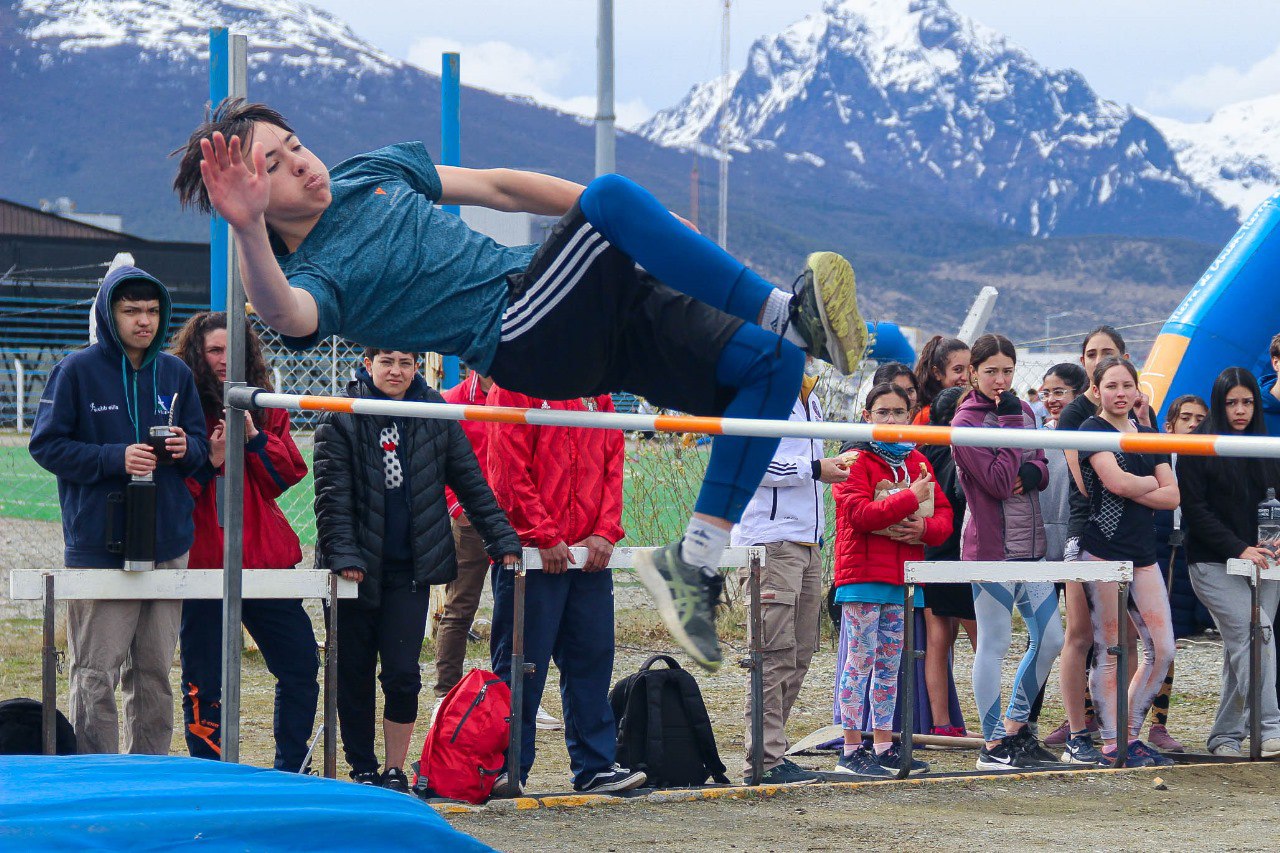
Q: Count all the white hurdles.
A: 4